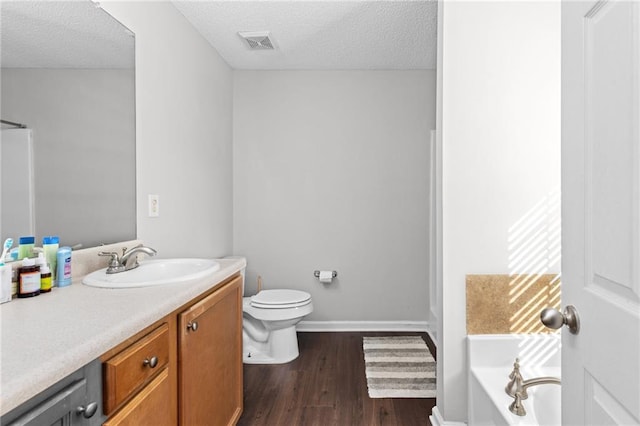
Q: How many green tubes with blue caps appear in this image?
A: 2